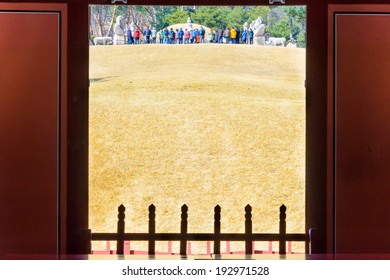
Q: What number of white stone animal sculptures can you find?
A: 2